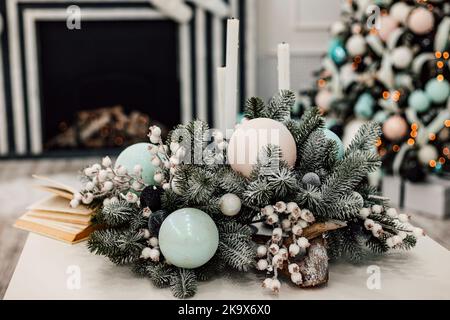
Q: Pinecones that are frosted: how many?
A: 0